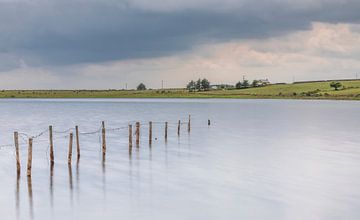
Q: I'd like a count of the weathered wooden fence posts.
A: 13